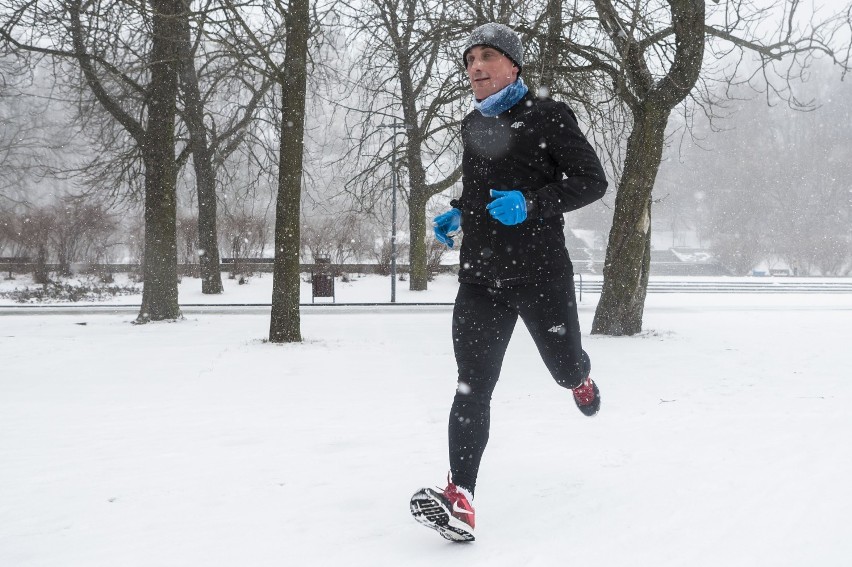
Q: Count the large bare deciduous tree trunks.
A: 5